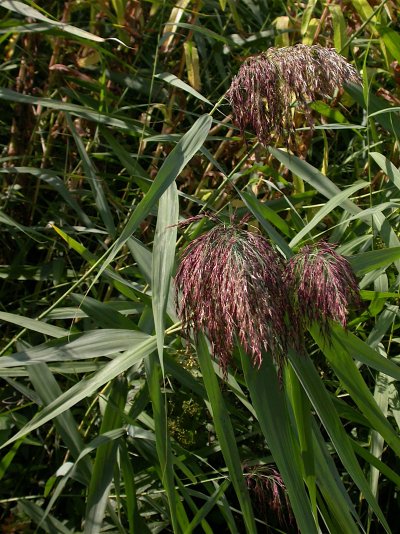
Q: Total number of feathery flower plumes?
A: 4